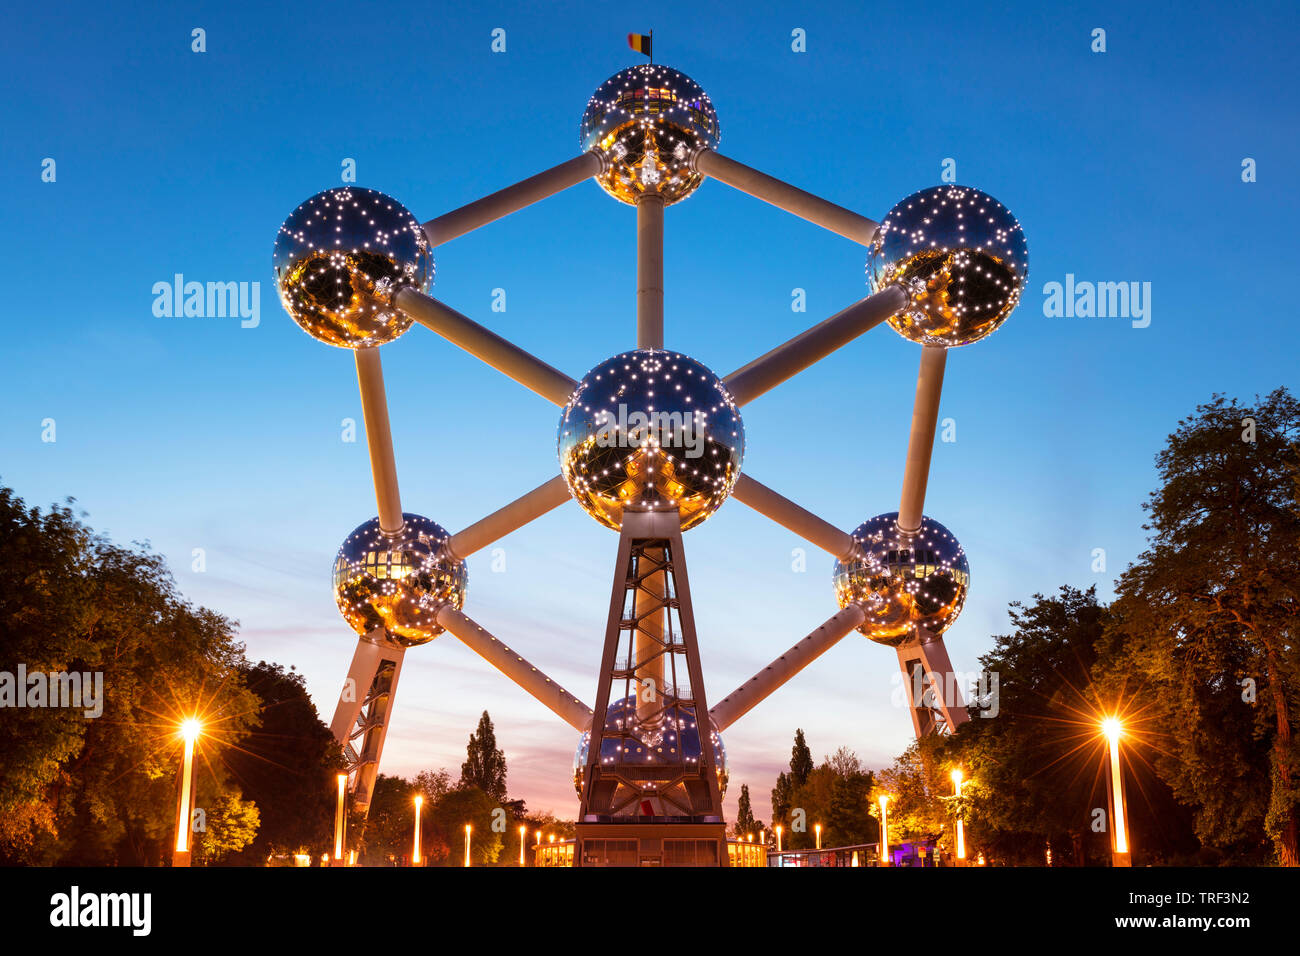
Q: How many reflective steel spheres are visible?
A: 7